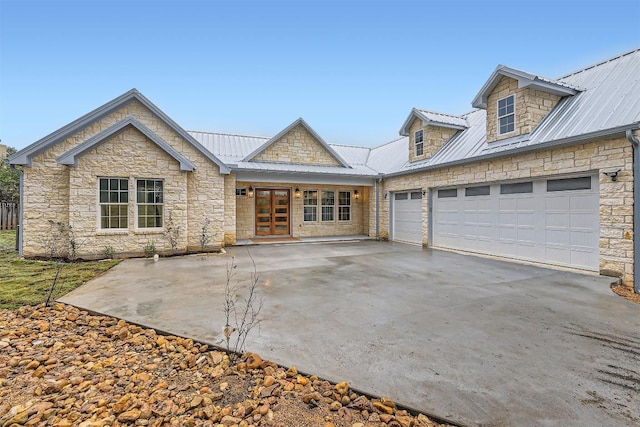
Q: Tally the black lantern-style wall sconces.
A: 3